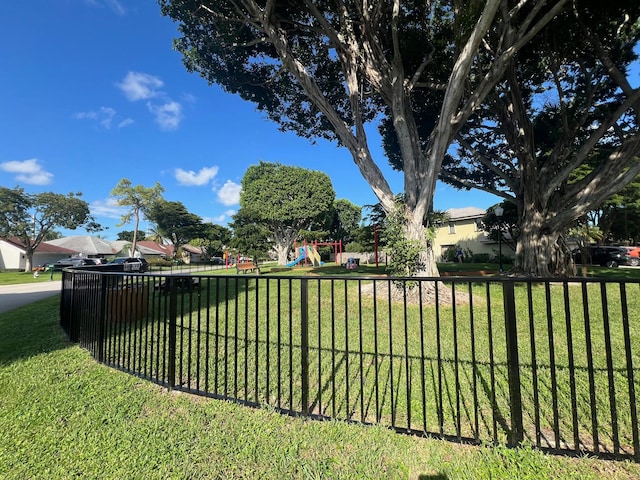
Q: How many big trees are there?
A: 2